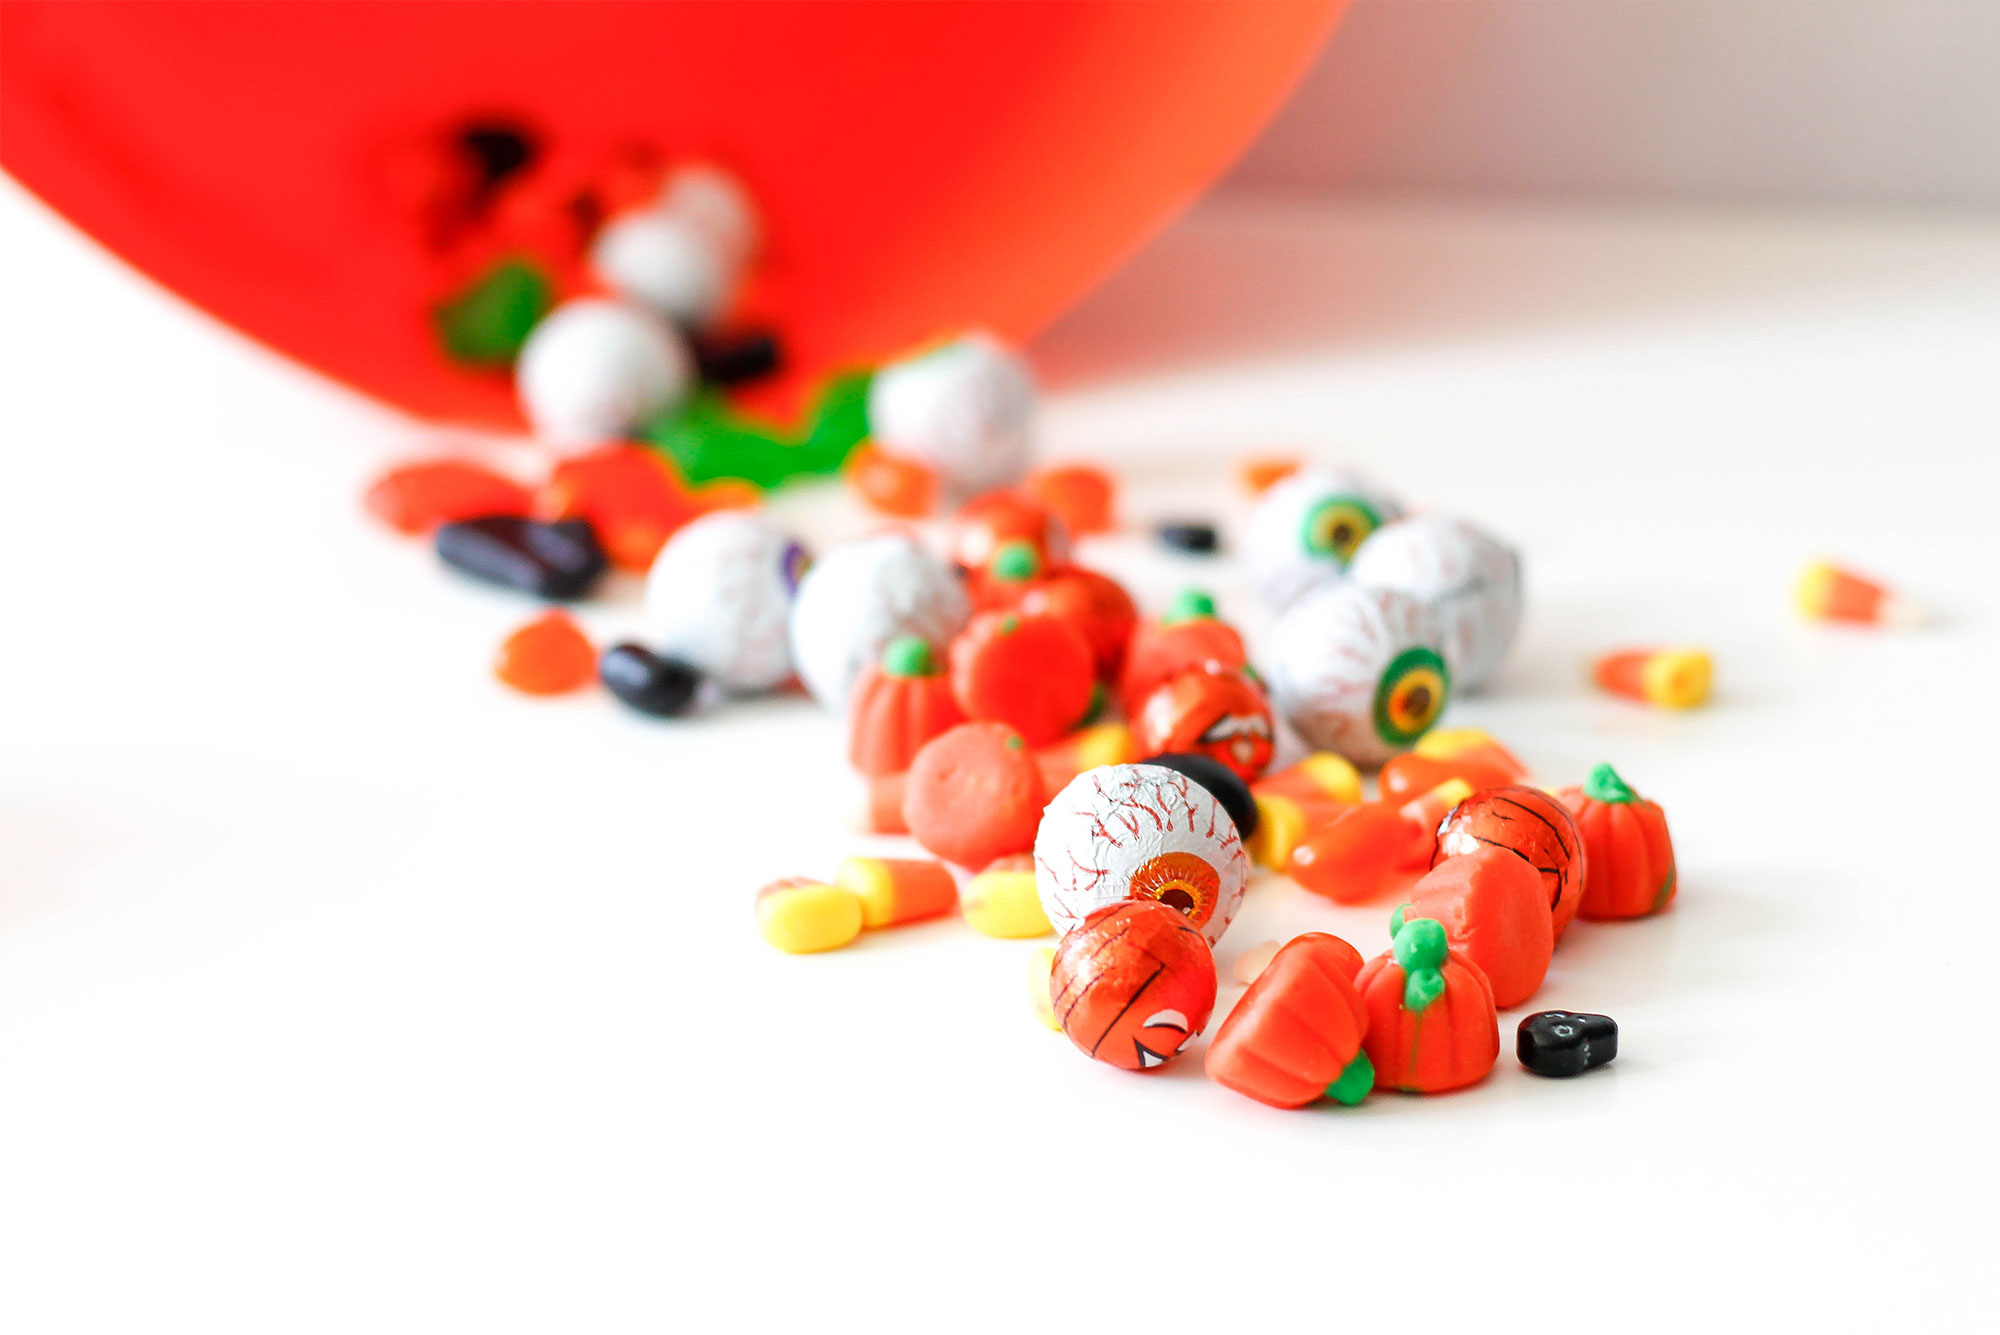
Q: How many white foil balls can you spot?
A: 10